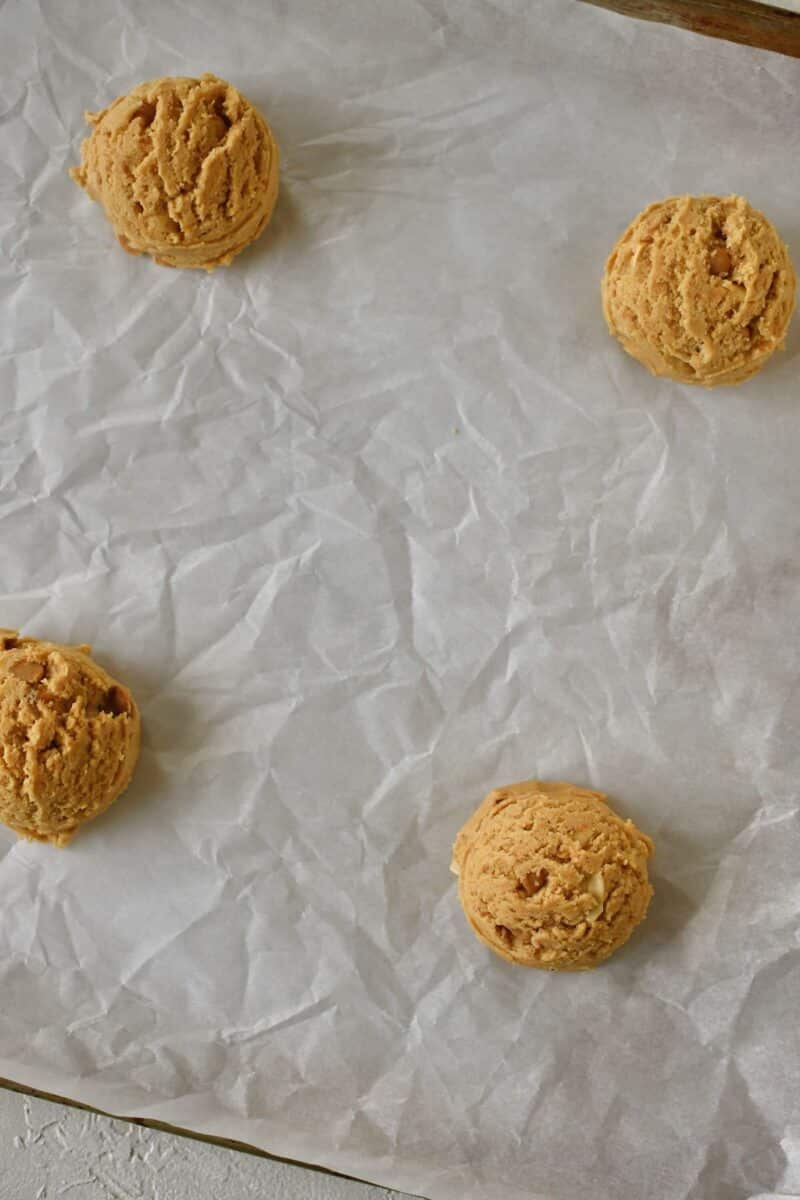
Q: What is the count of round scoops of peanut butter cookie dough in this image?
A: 4